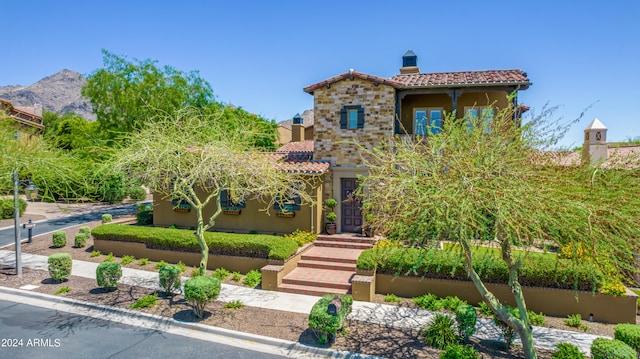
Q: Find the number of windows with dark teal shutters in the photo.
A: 4